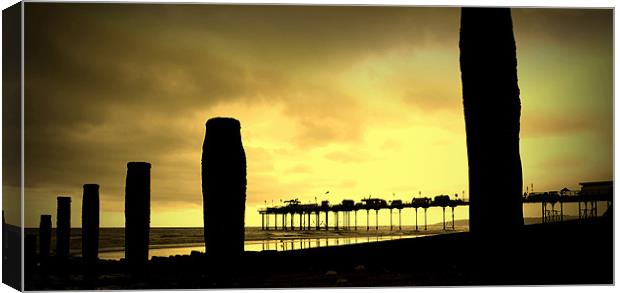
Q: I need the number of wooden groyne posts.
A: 6